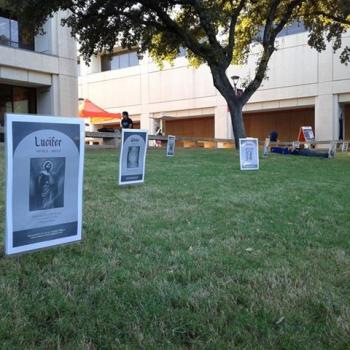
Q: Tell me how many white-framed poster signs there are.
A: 4